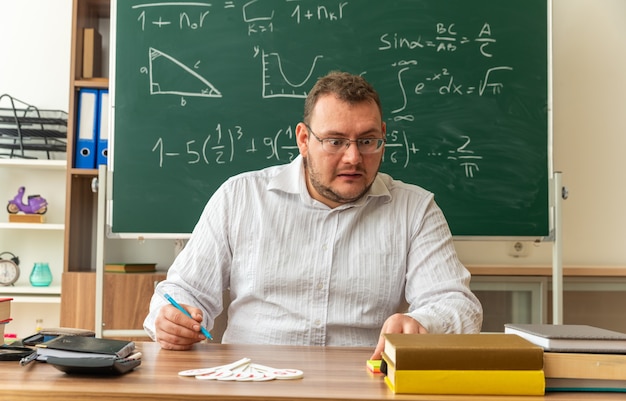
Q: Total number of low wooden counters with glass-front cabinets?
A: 1